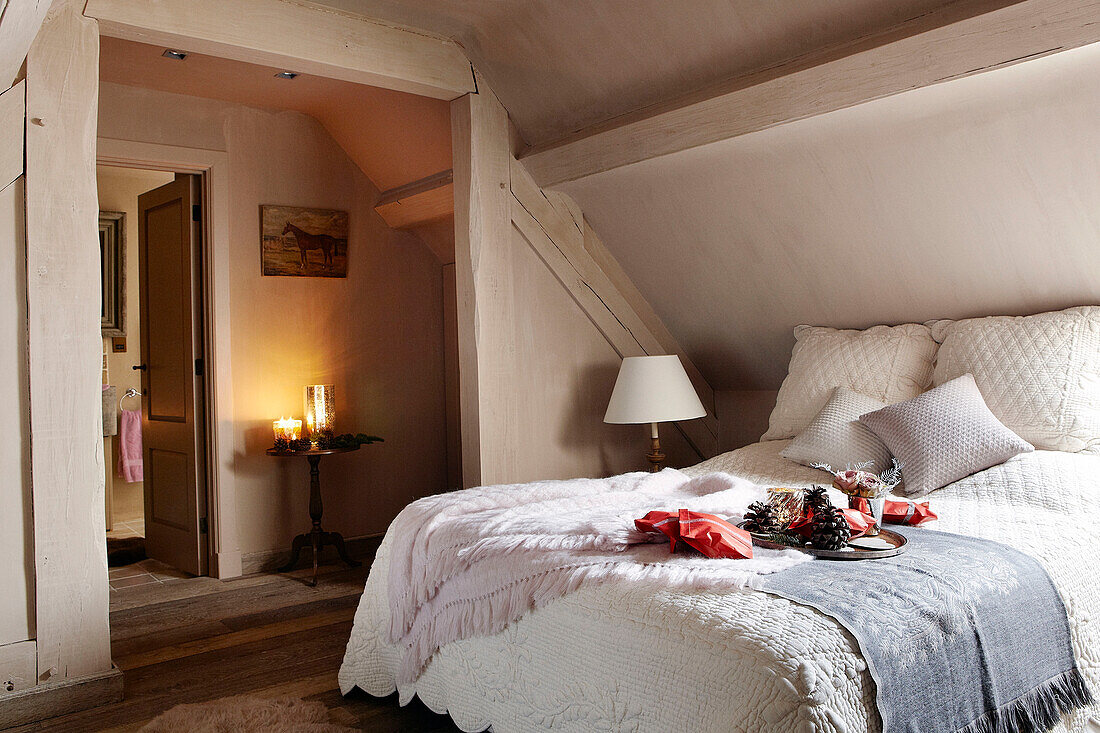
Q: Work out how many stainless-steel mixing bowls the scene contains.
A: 0